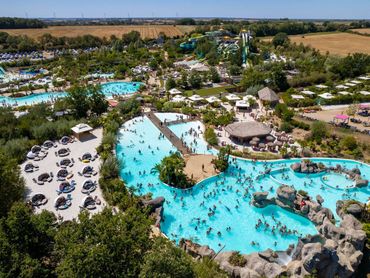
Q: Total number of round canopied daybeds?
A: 15